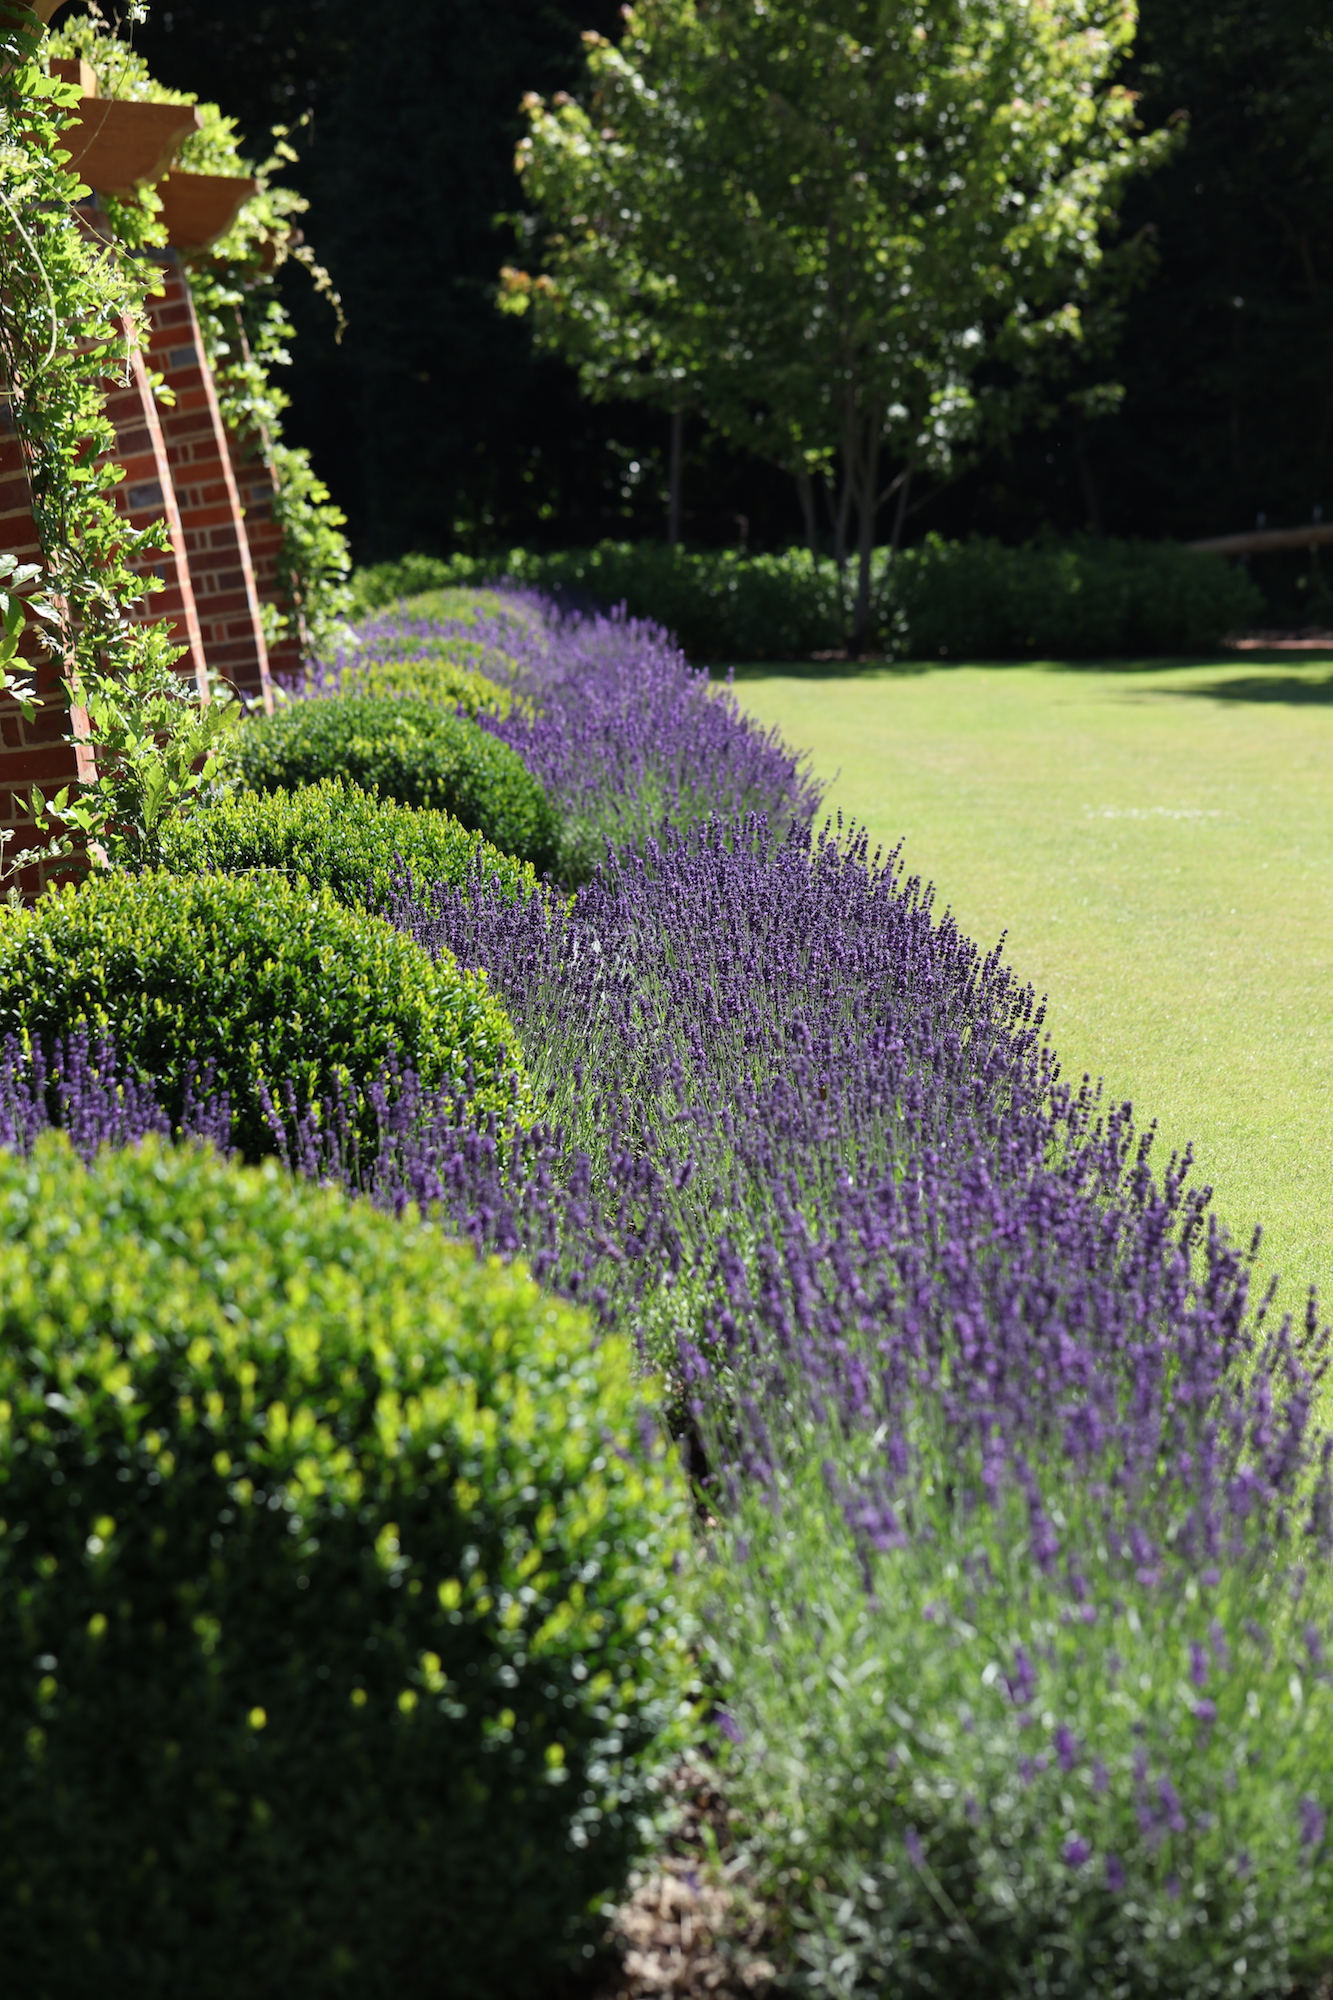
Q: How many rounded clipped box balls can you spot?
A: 7